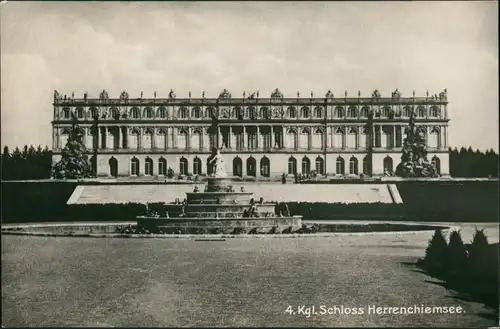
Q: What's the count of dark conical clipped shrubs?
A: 3